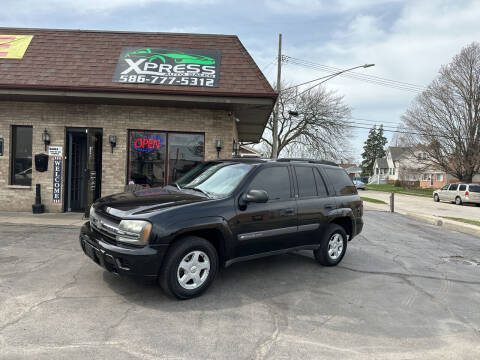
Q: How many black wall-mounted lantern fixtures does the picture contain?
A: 3